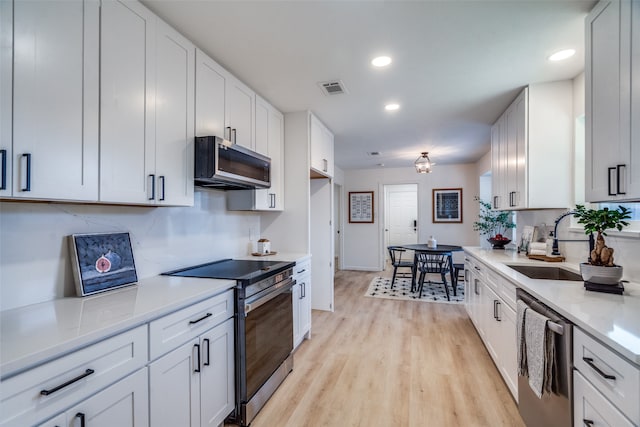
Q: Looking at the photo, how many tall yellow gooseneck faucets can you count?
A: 0